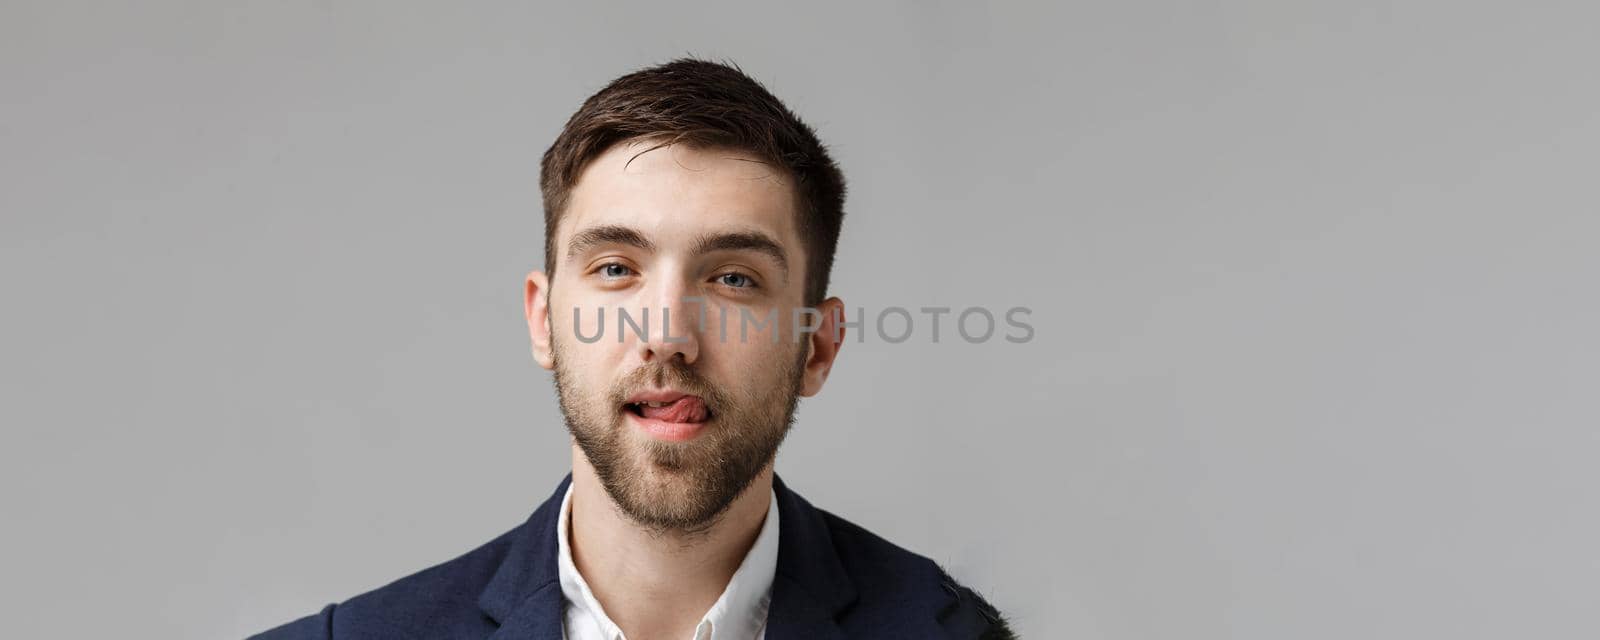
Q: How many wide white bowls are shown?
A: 0